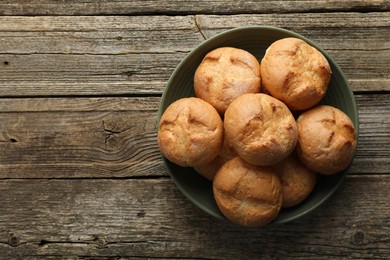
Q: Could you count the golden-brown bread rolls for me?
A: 8